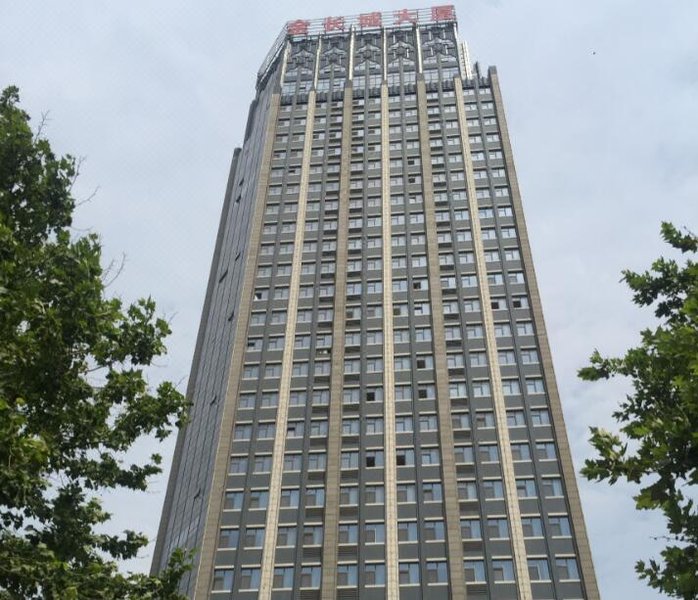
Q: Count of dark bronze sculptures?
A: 0